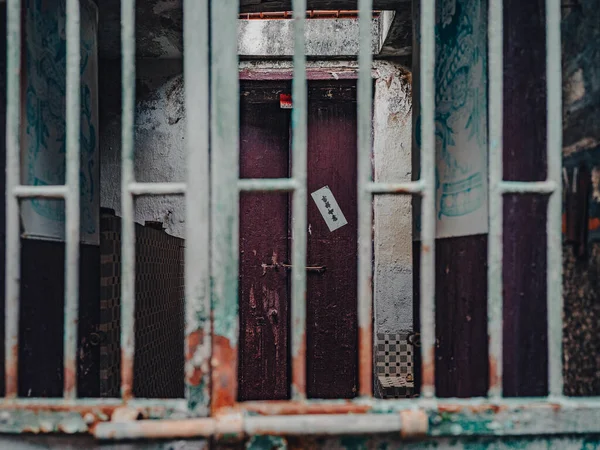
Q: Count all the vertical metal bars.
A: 10